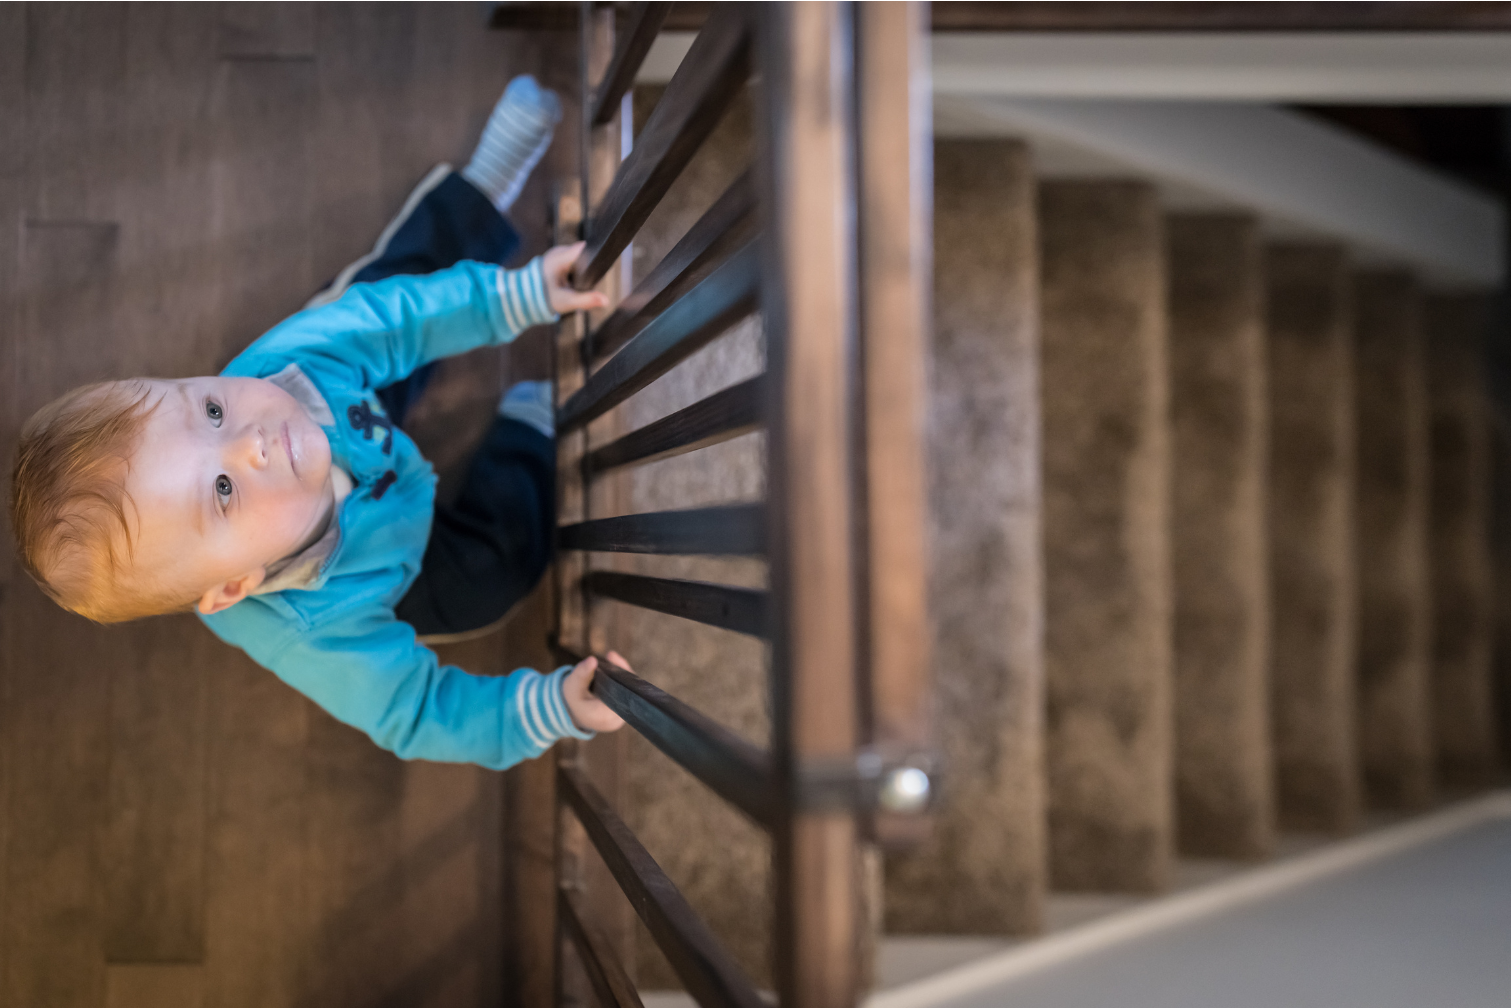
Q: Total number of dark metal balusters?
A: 10